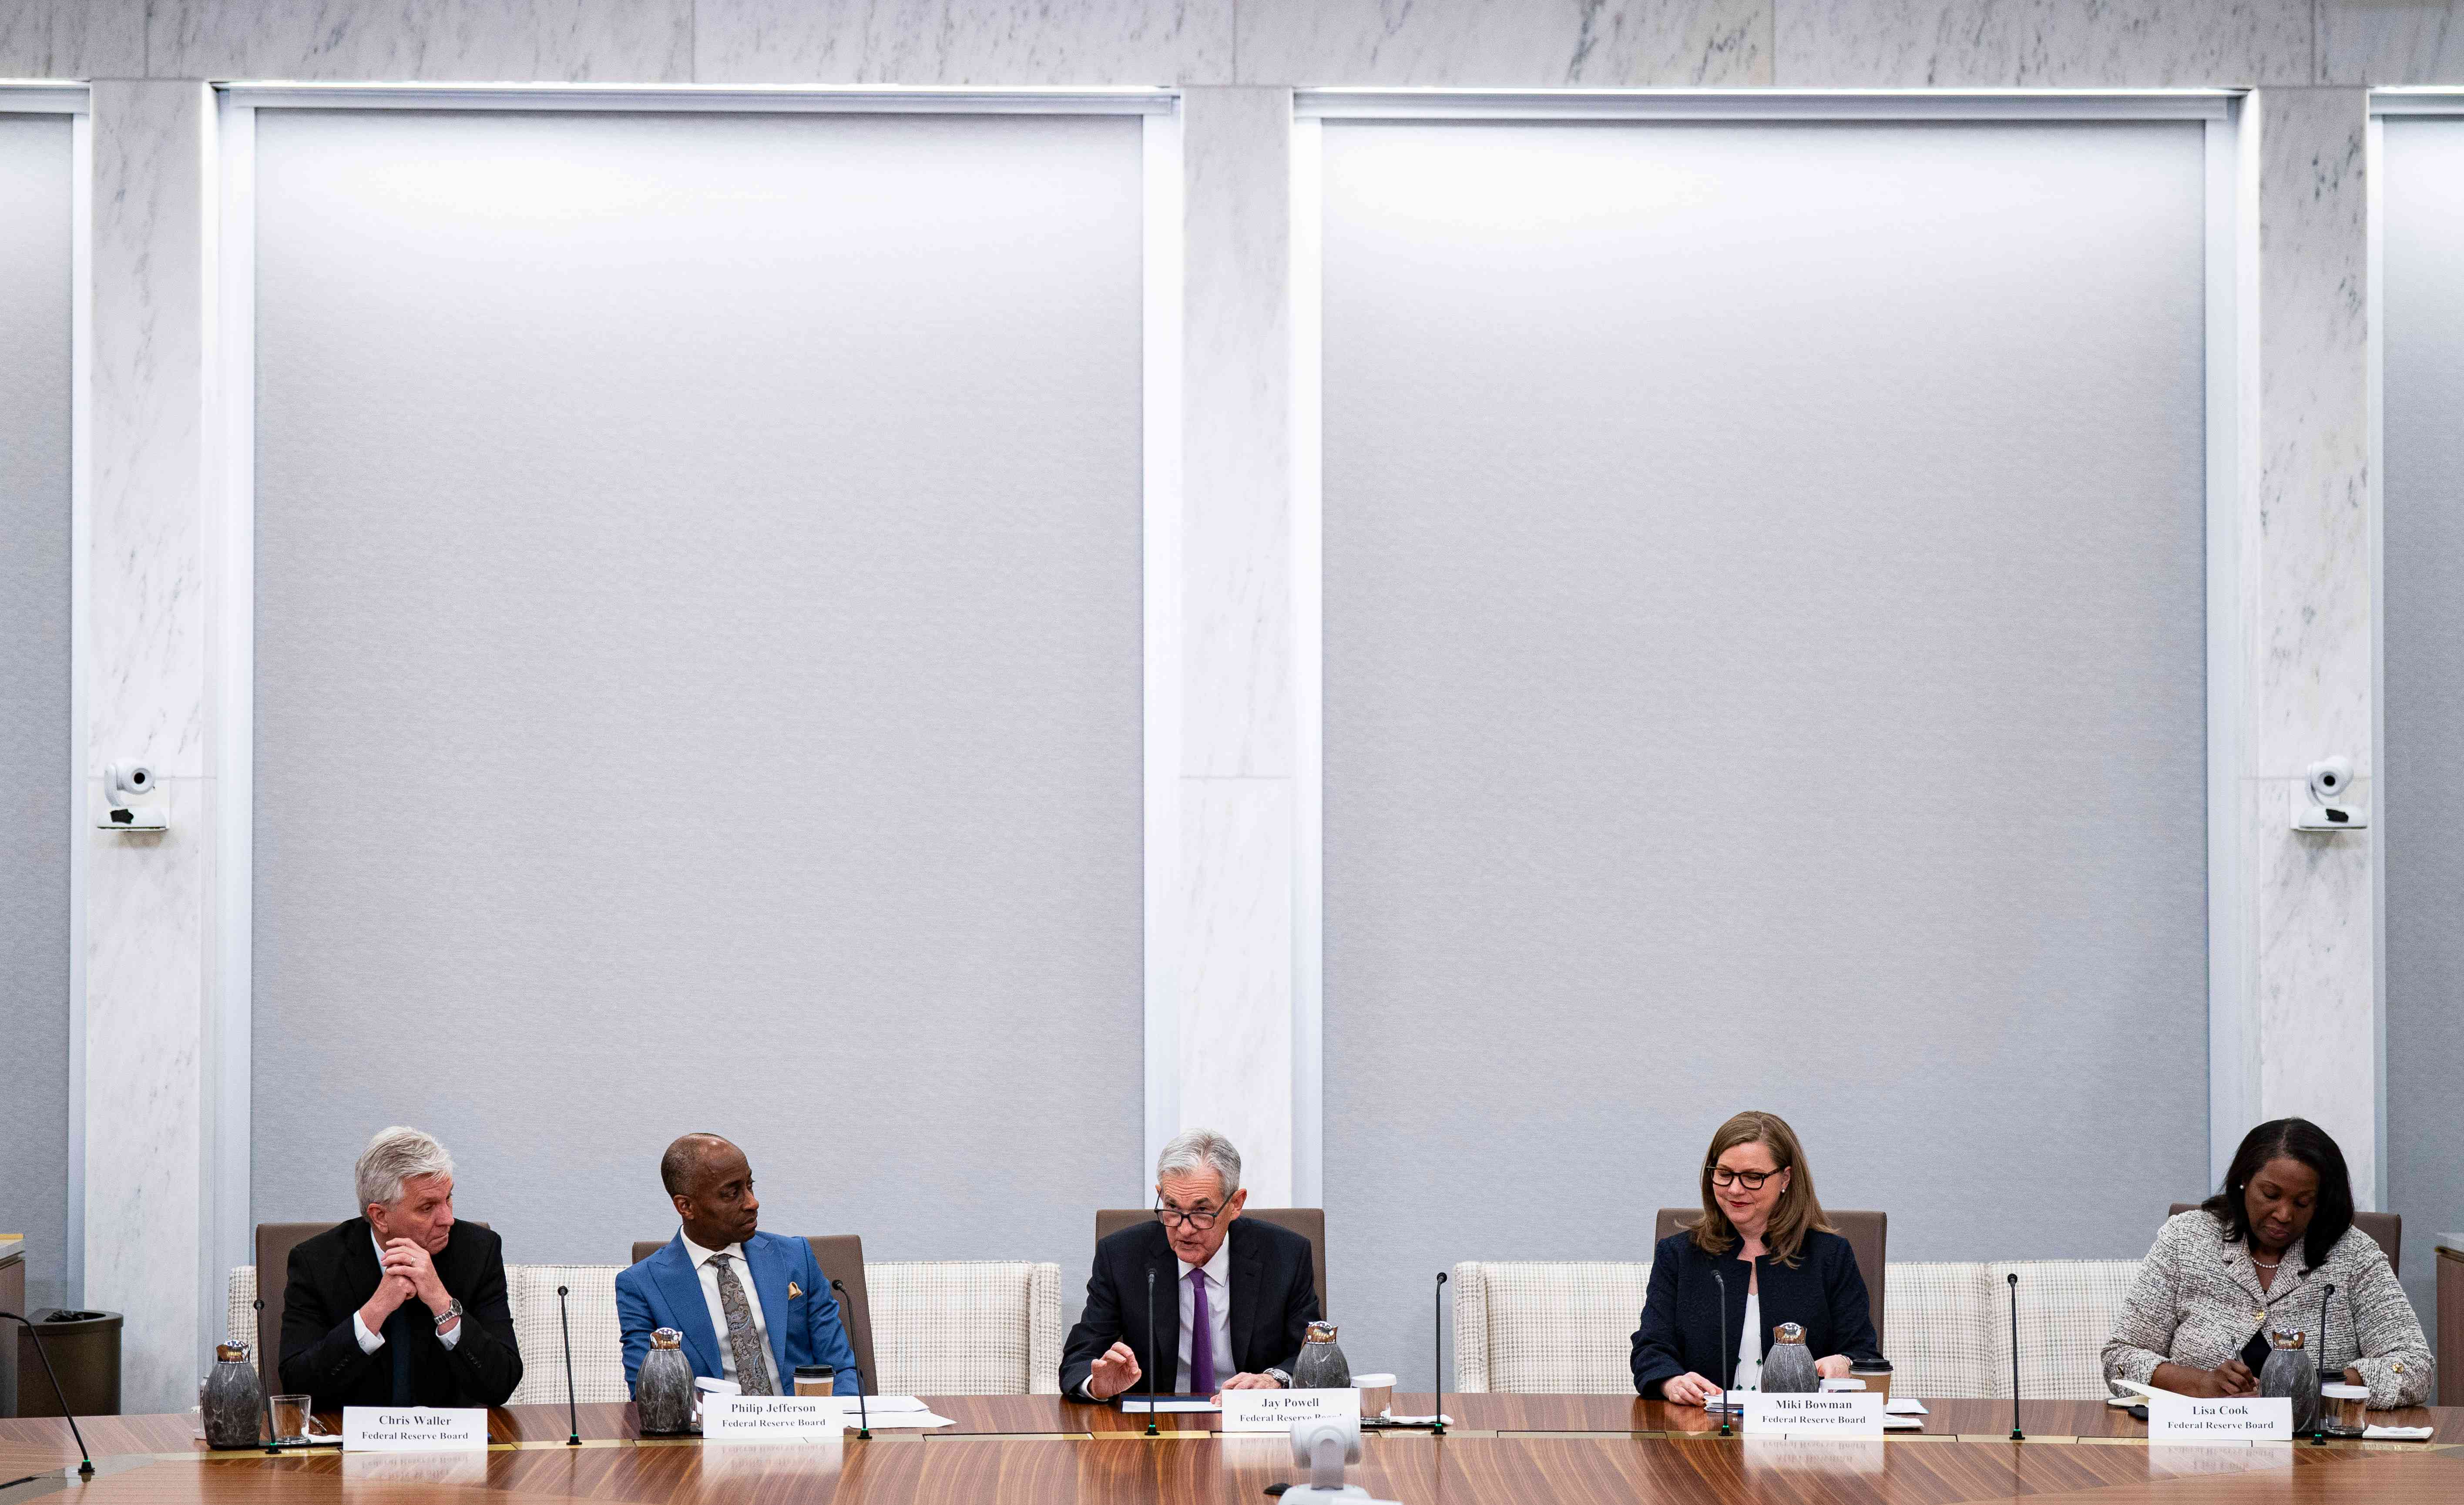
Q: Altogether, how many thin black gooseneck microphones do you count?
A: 9